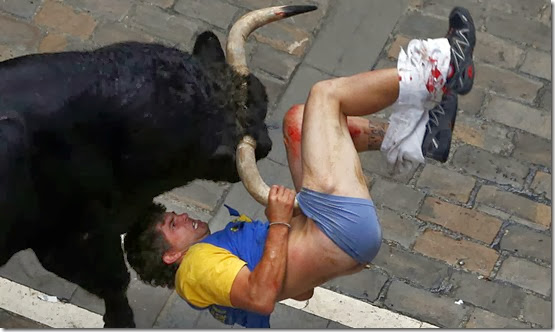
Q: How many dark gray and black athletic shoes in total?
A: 2